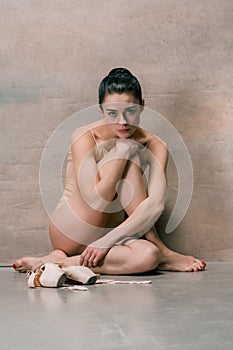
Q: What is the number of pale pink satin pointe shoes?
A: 2